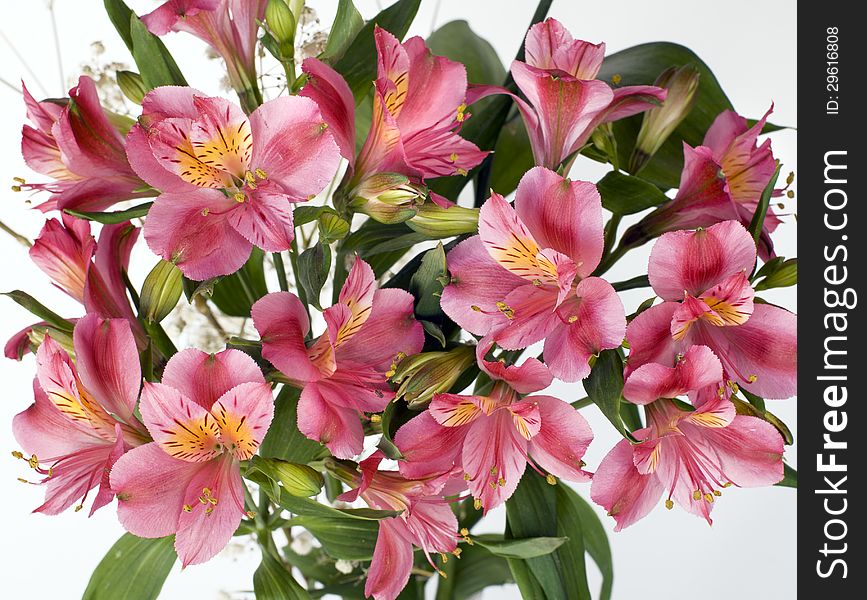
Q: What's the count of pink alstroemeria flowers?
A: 15